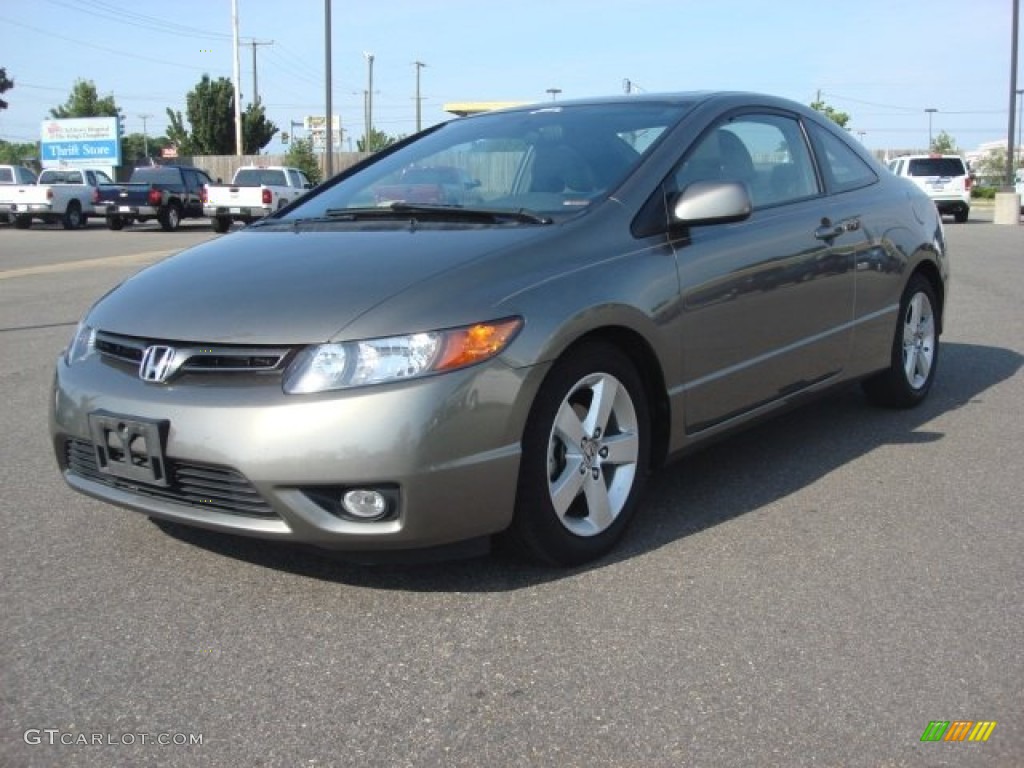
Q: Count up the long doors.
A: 1